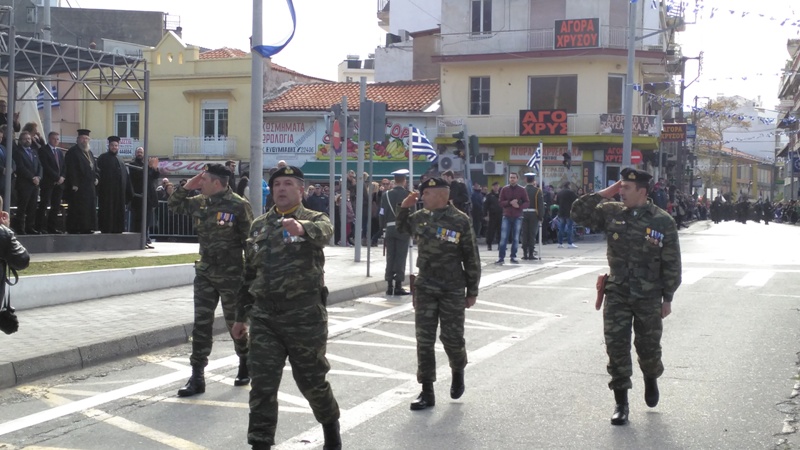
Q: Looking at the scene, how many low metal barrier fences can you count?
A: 1